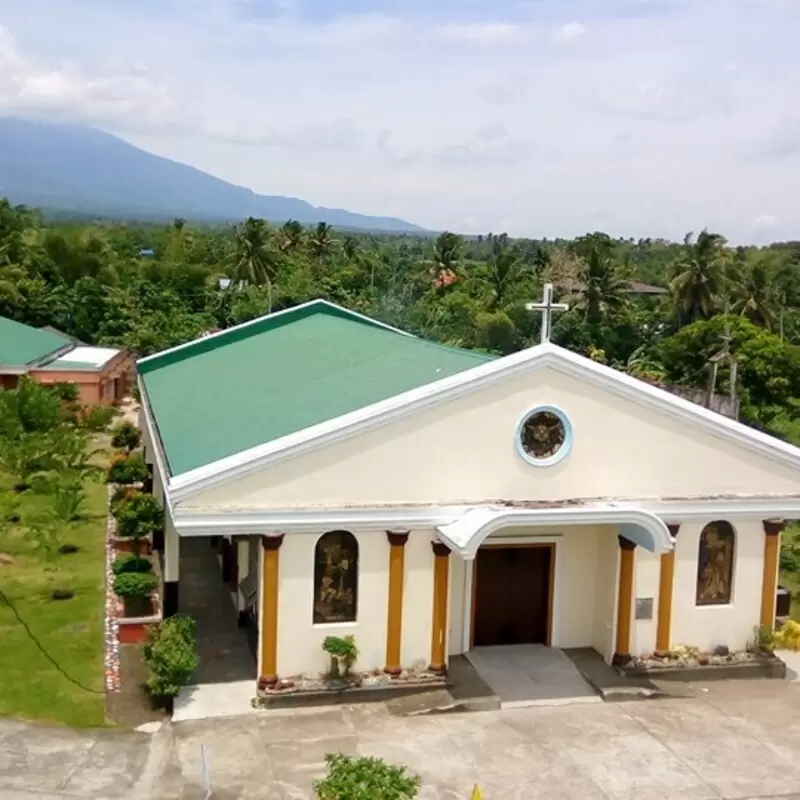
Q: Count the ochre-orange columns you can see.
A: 6